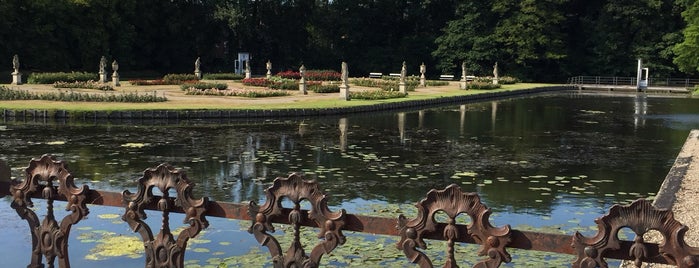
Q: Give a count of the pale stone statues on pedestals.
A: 12